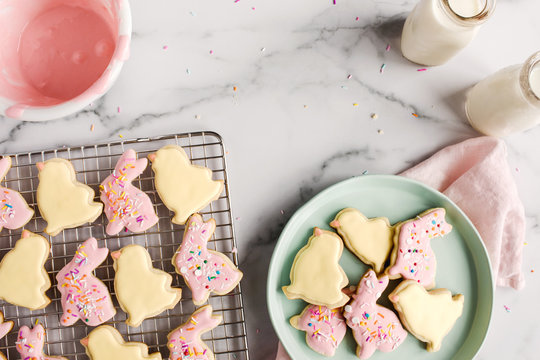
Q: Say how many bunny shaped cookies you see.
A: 10